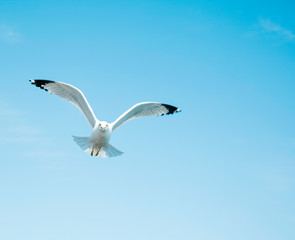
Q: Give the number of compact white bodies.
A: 1